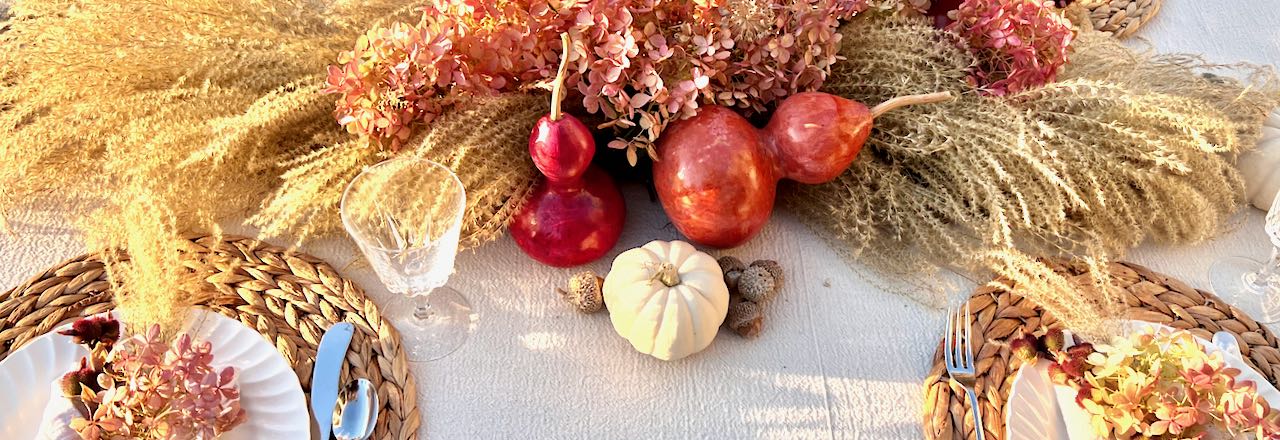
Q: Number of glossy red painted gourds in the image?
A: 2